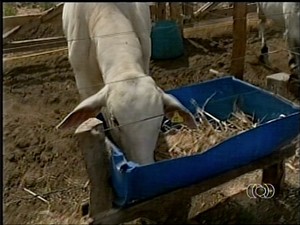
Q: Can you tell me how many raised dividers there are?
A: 0